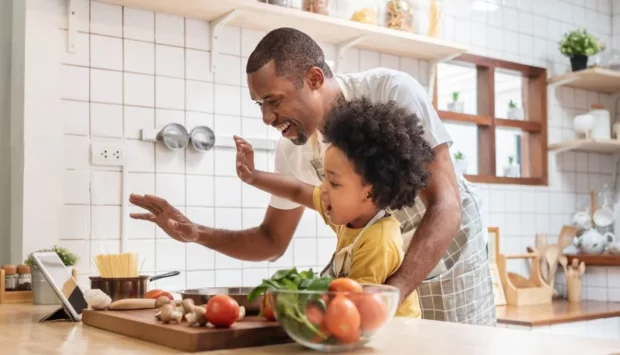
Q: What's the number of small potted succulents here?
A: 4